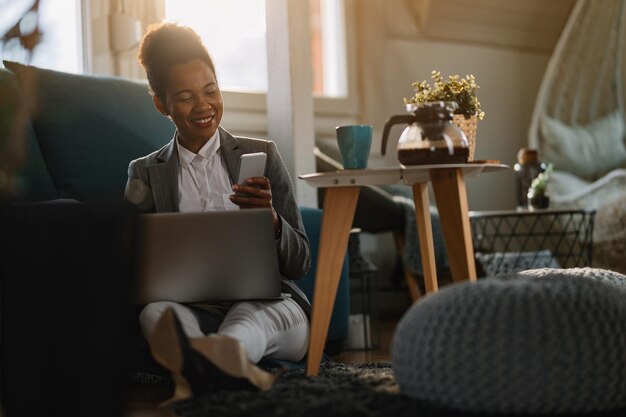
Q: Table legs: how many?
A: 3